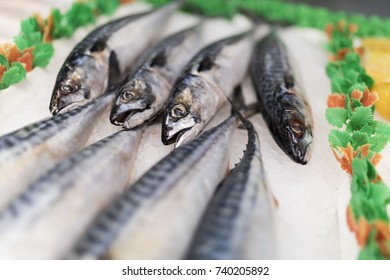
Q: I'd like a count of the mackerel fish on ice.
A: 8